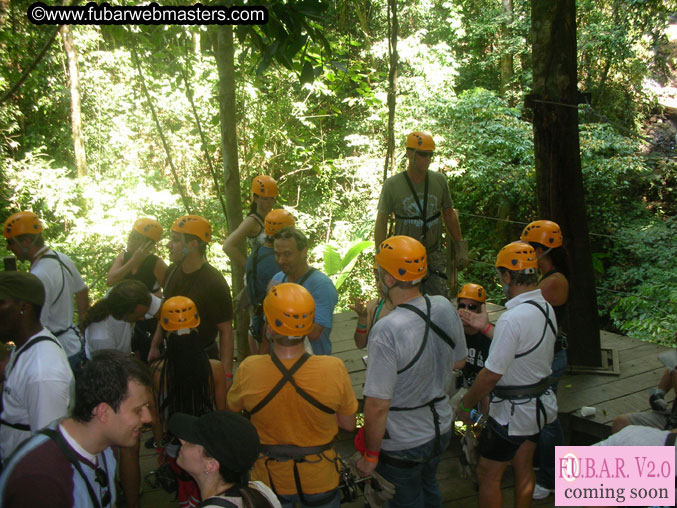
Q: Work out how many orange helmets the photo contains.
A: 12